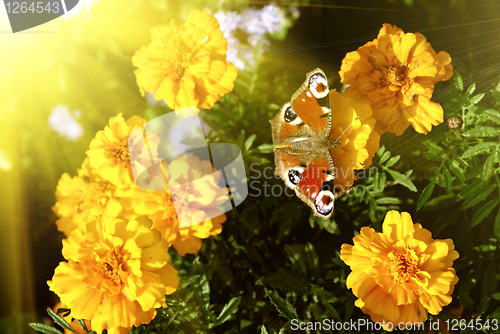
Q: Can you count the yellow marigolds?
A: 8